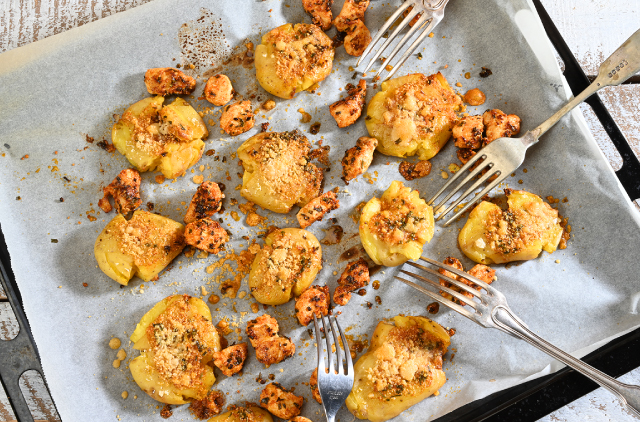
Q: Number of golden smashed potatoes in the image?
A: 11